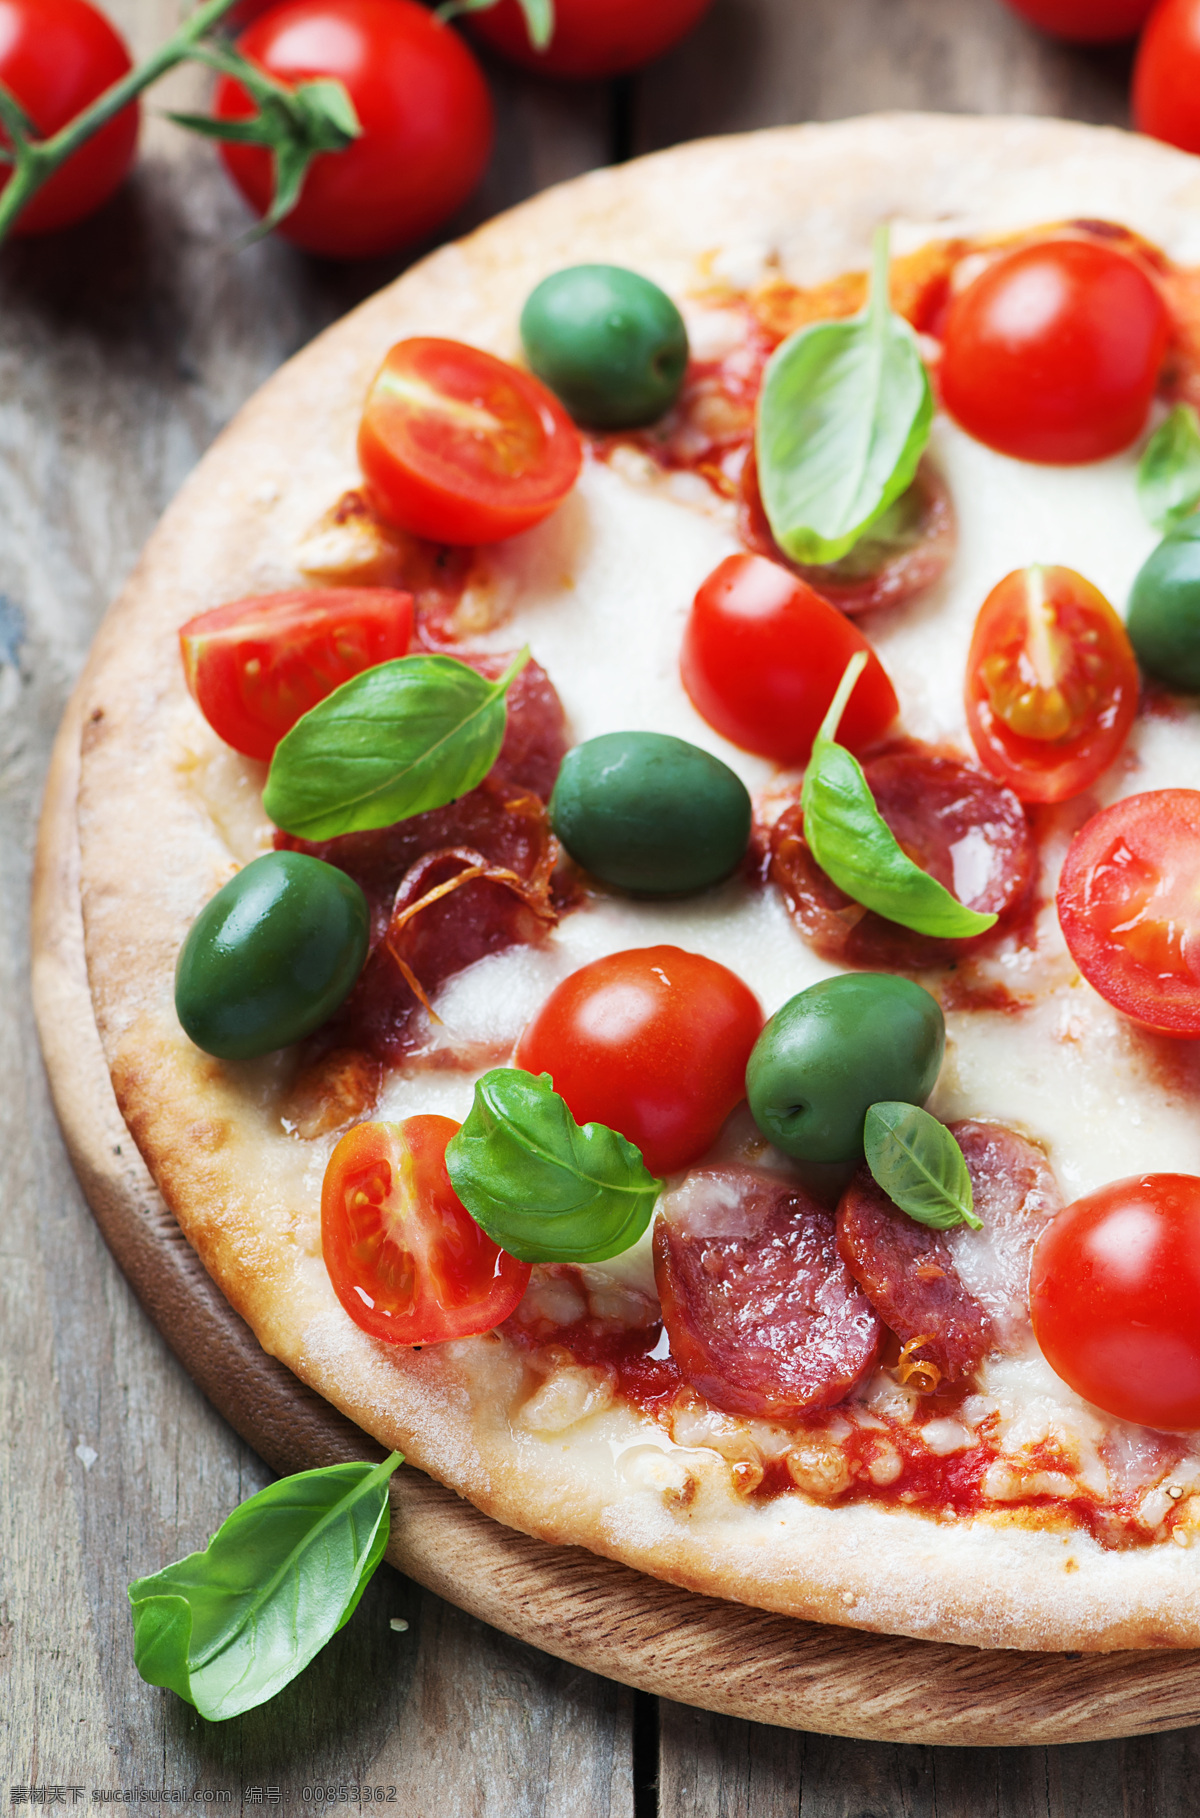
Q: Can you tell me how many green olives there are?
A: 5